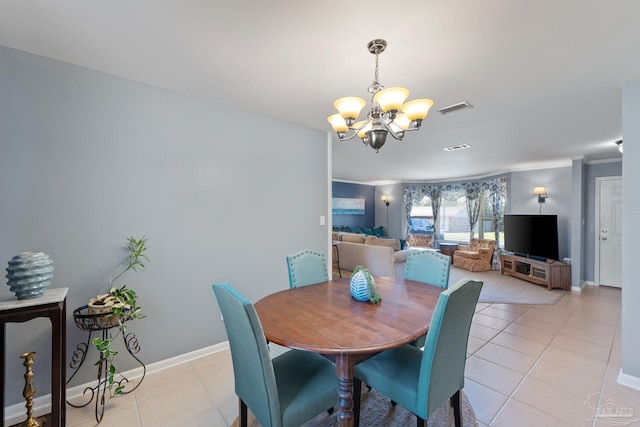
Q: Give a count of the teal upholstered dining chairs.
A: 4